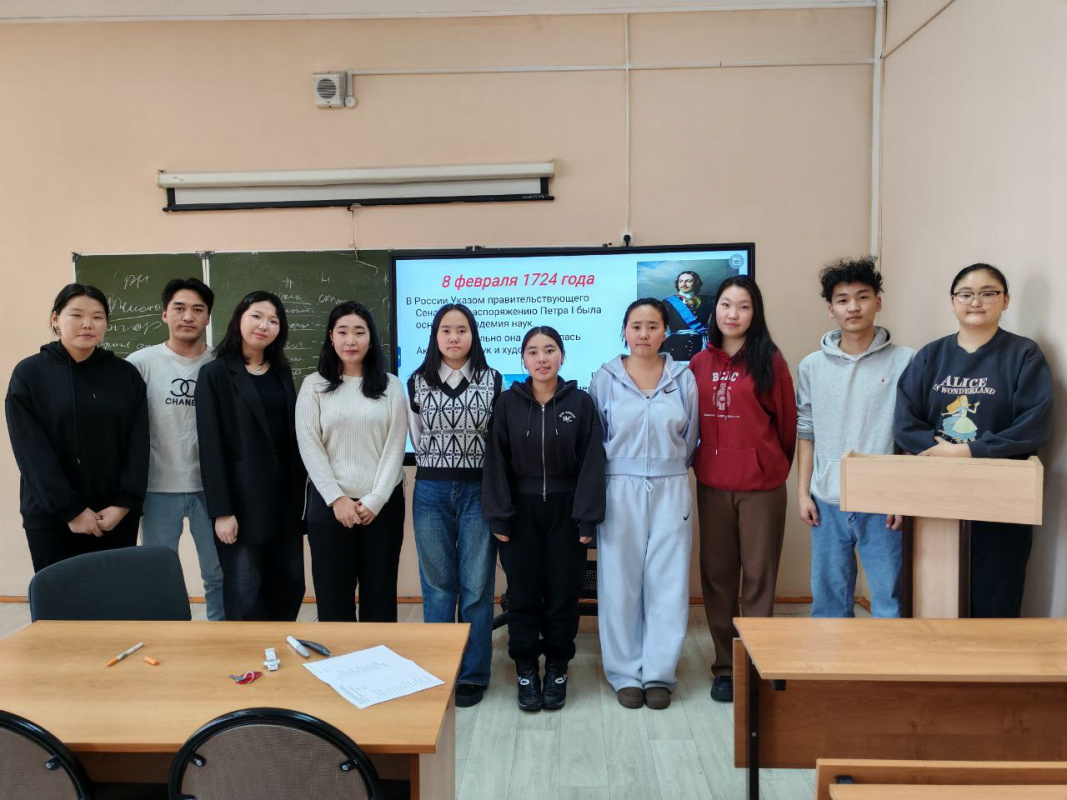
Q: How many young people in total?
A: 10